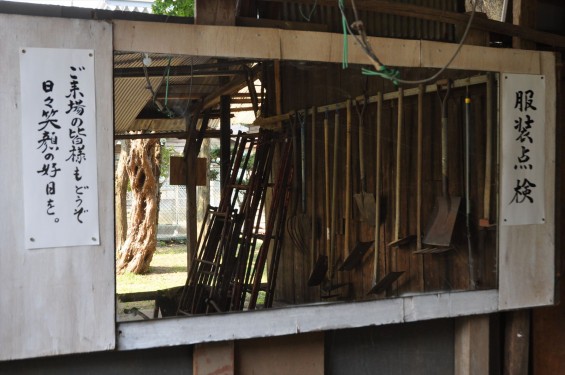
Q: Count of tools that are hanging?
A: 13